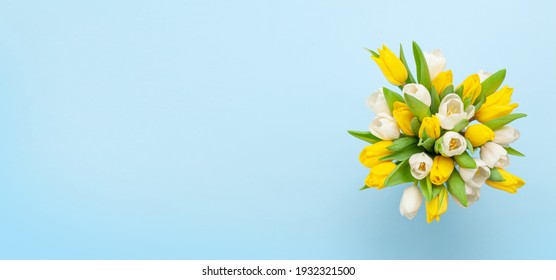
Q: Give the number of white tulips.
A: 13